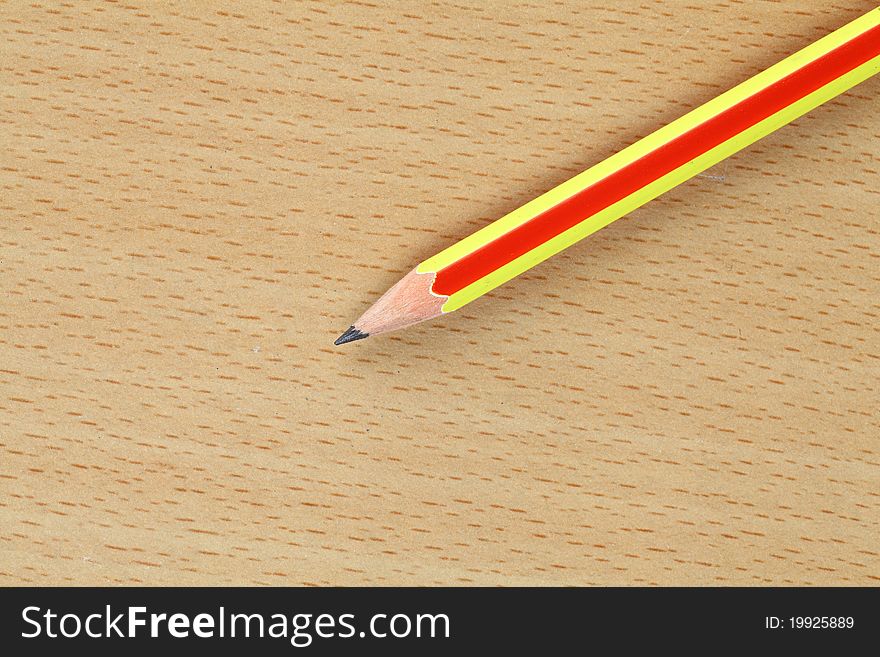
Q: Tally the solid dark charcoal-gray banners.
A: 1